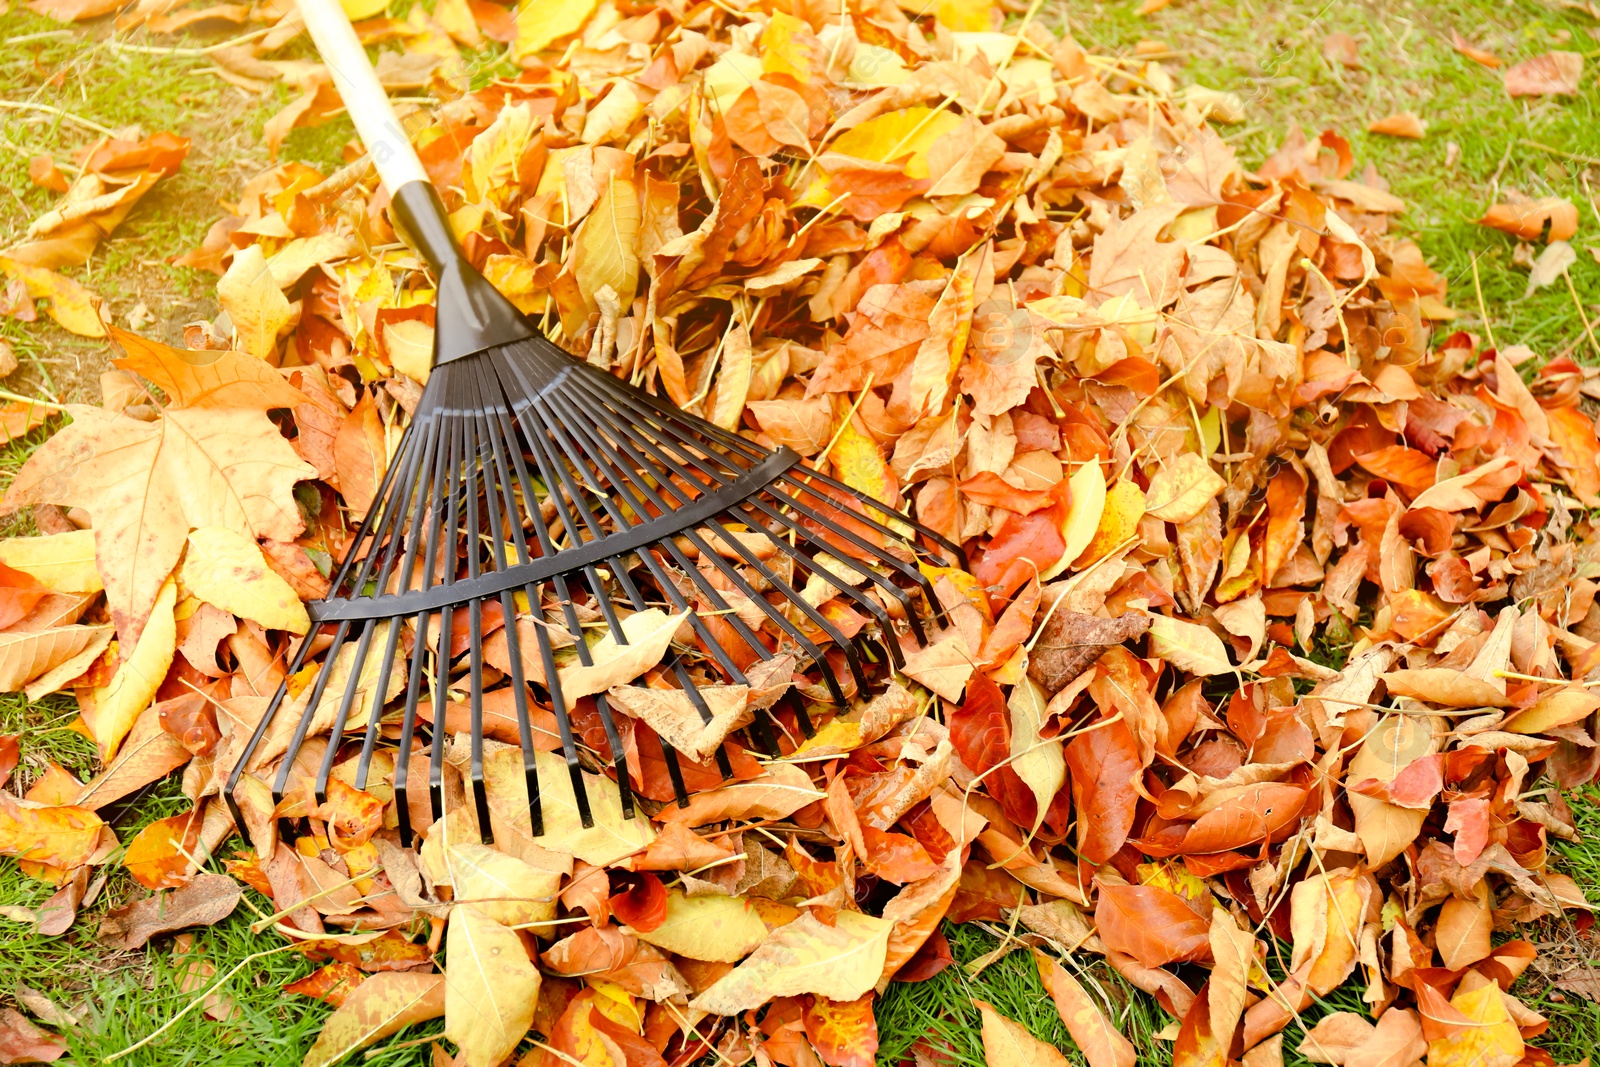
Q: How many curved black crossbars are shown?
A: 1